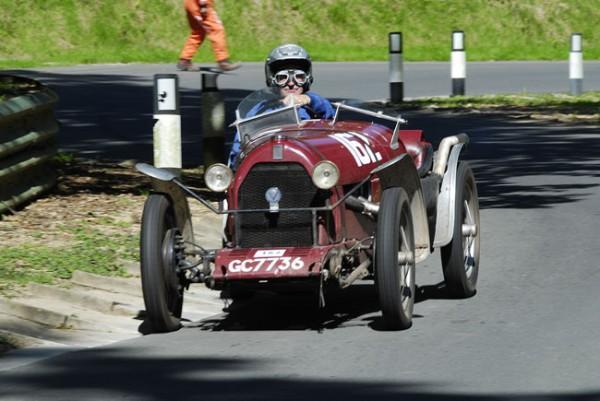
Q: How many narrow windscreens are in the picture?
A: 2